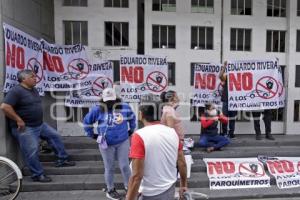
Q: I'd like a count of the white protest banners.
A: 8